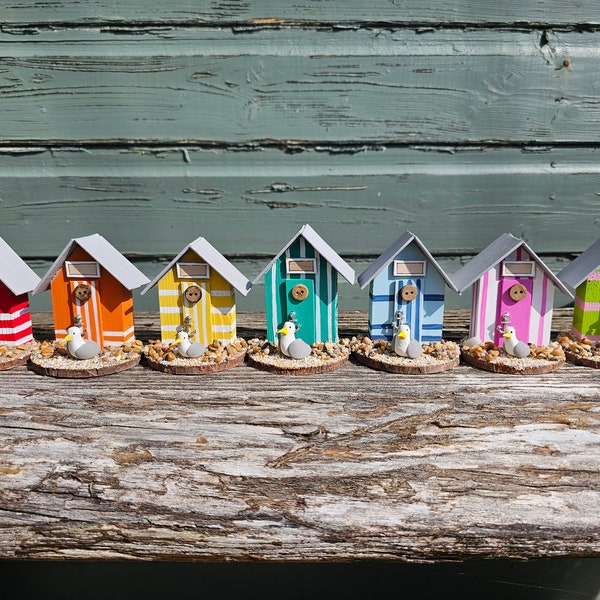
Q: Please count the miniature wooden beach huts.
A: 7